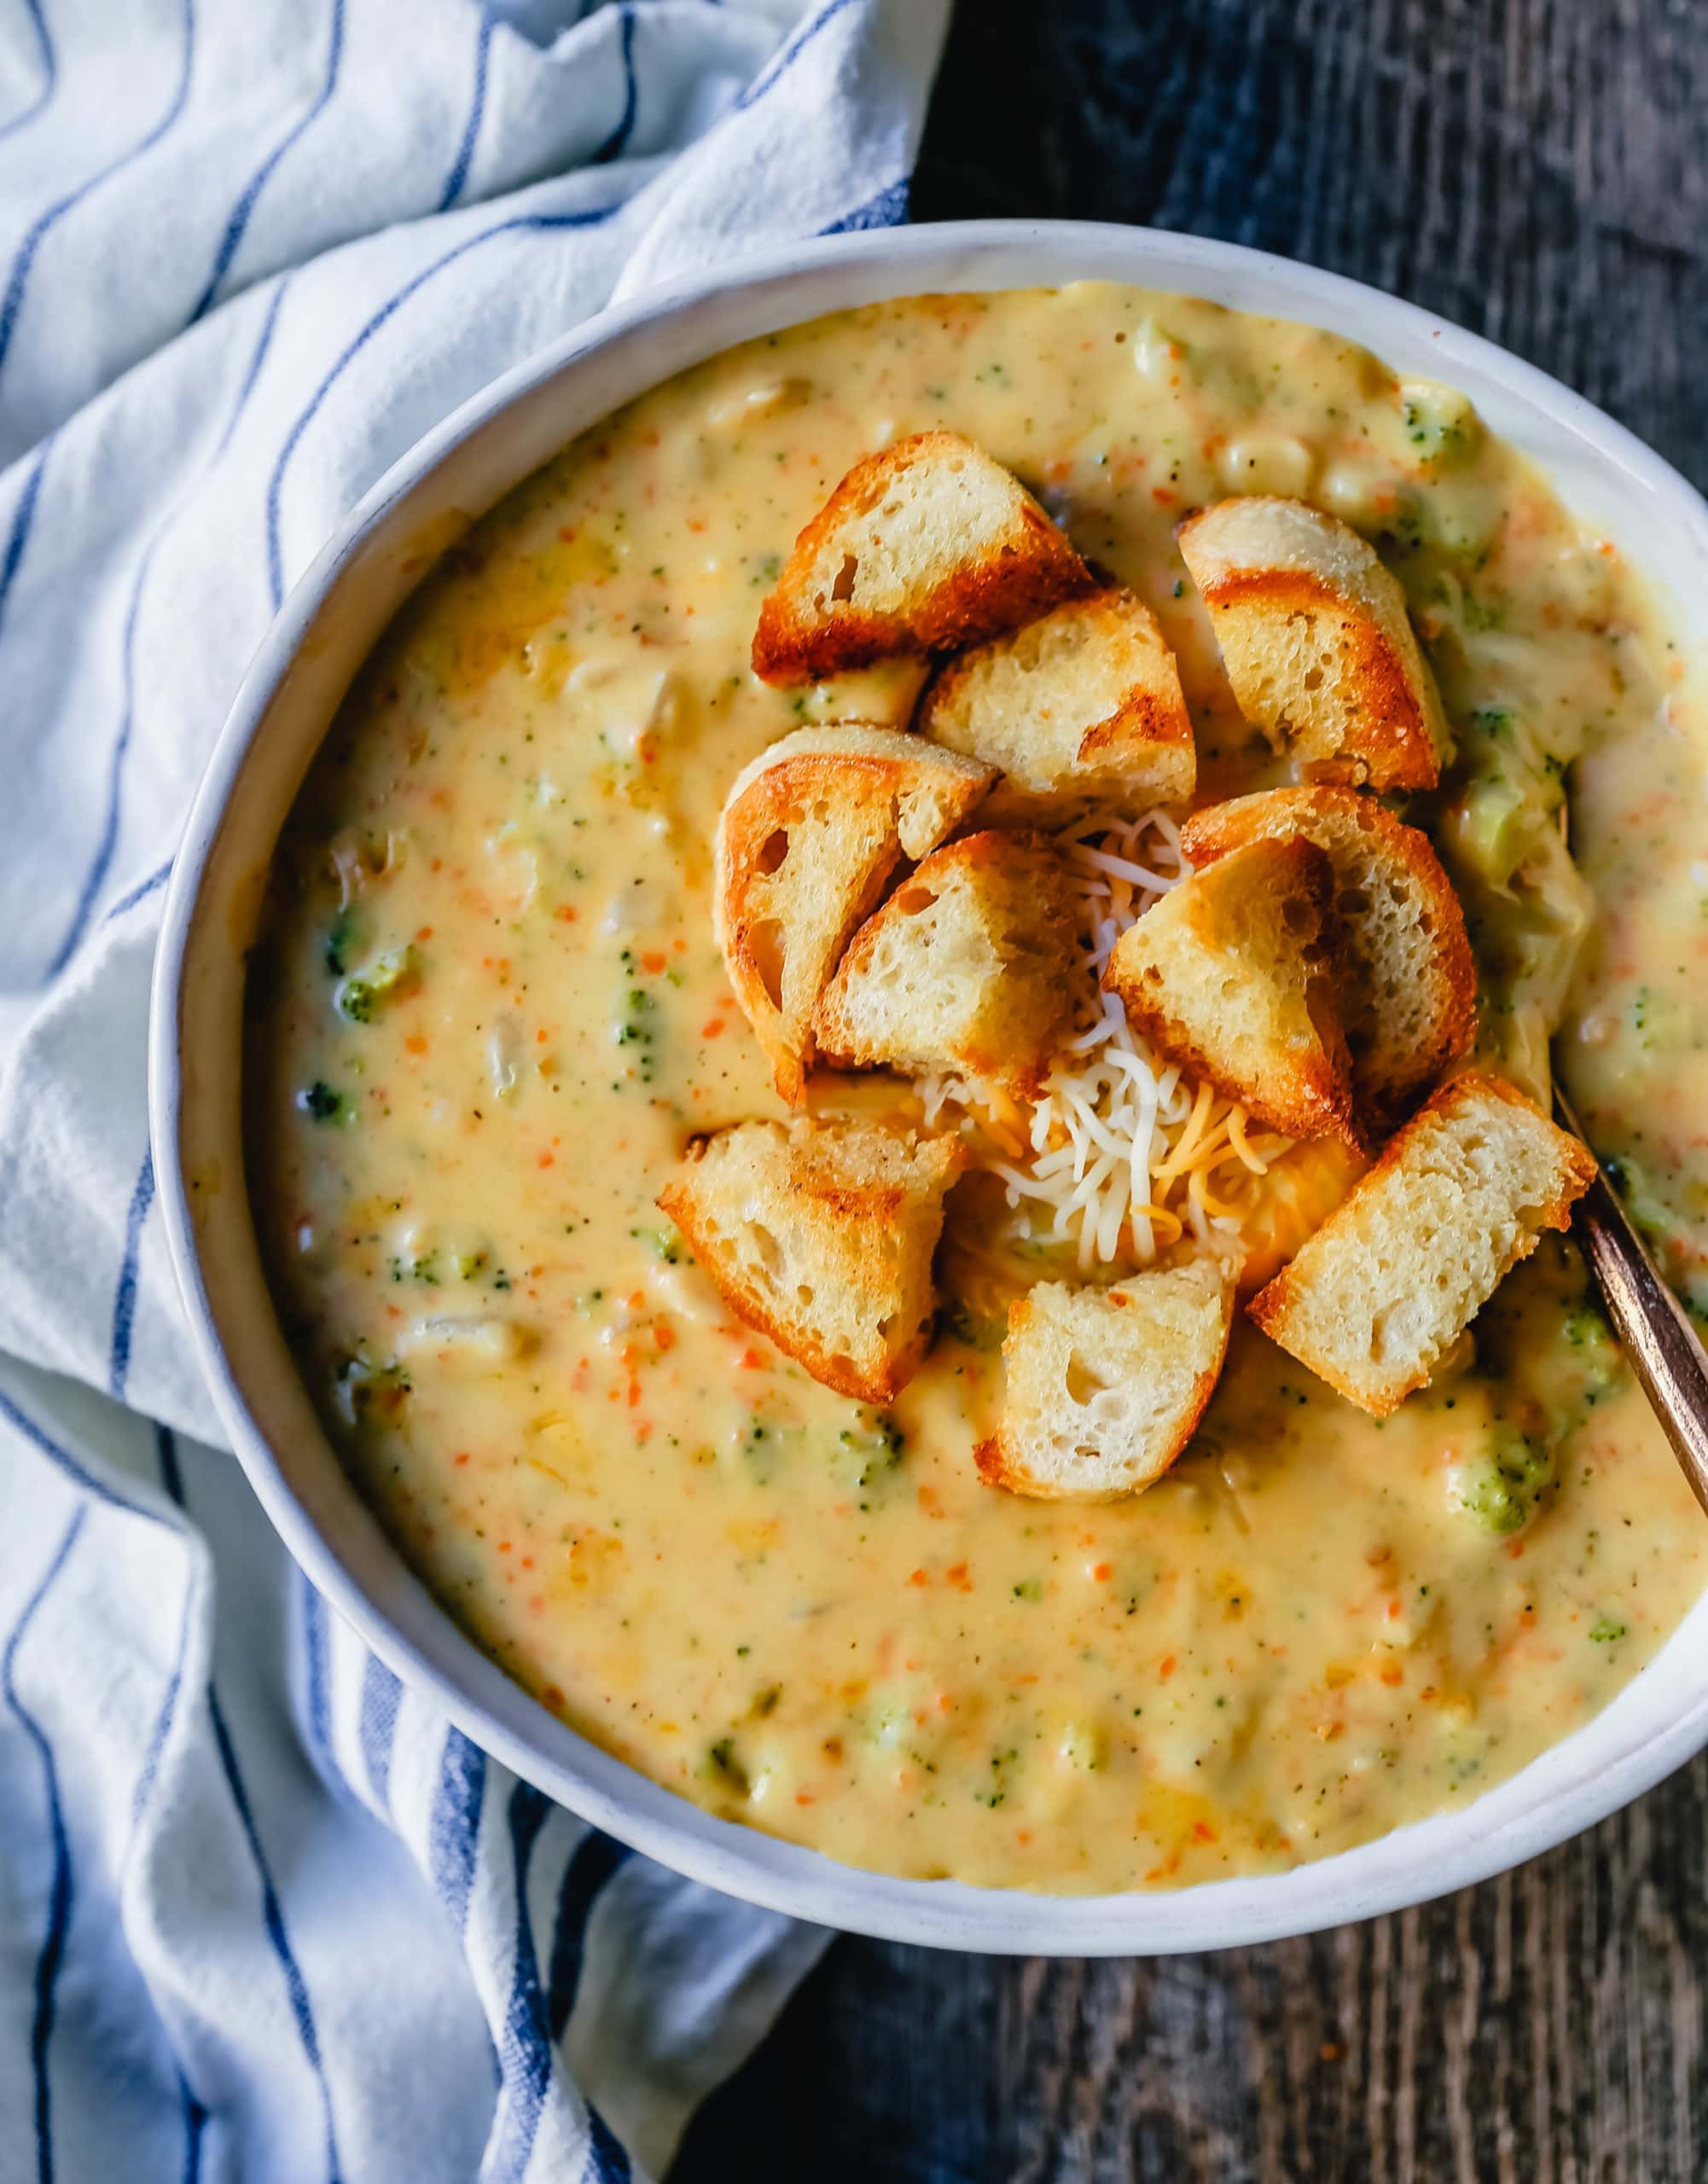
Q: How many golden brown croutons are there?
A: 10